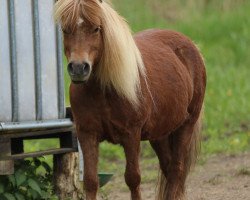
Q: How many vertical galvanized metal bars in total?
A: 3